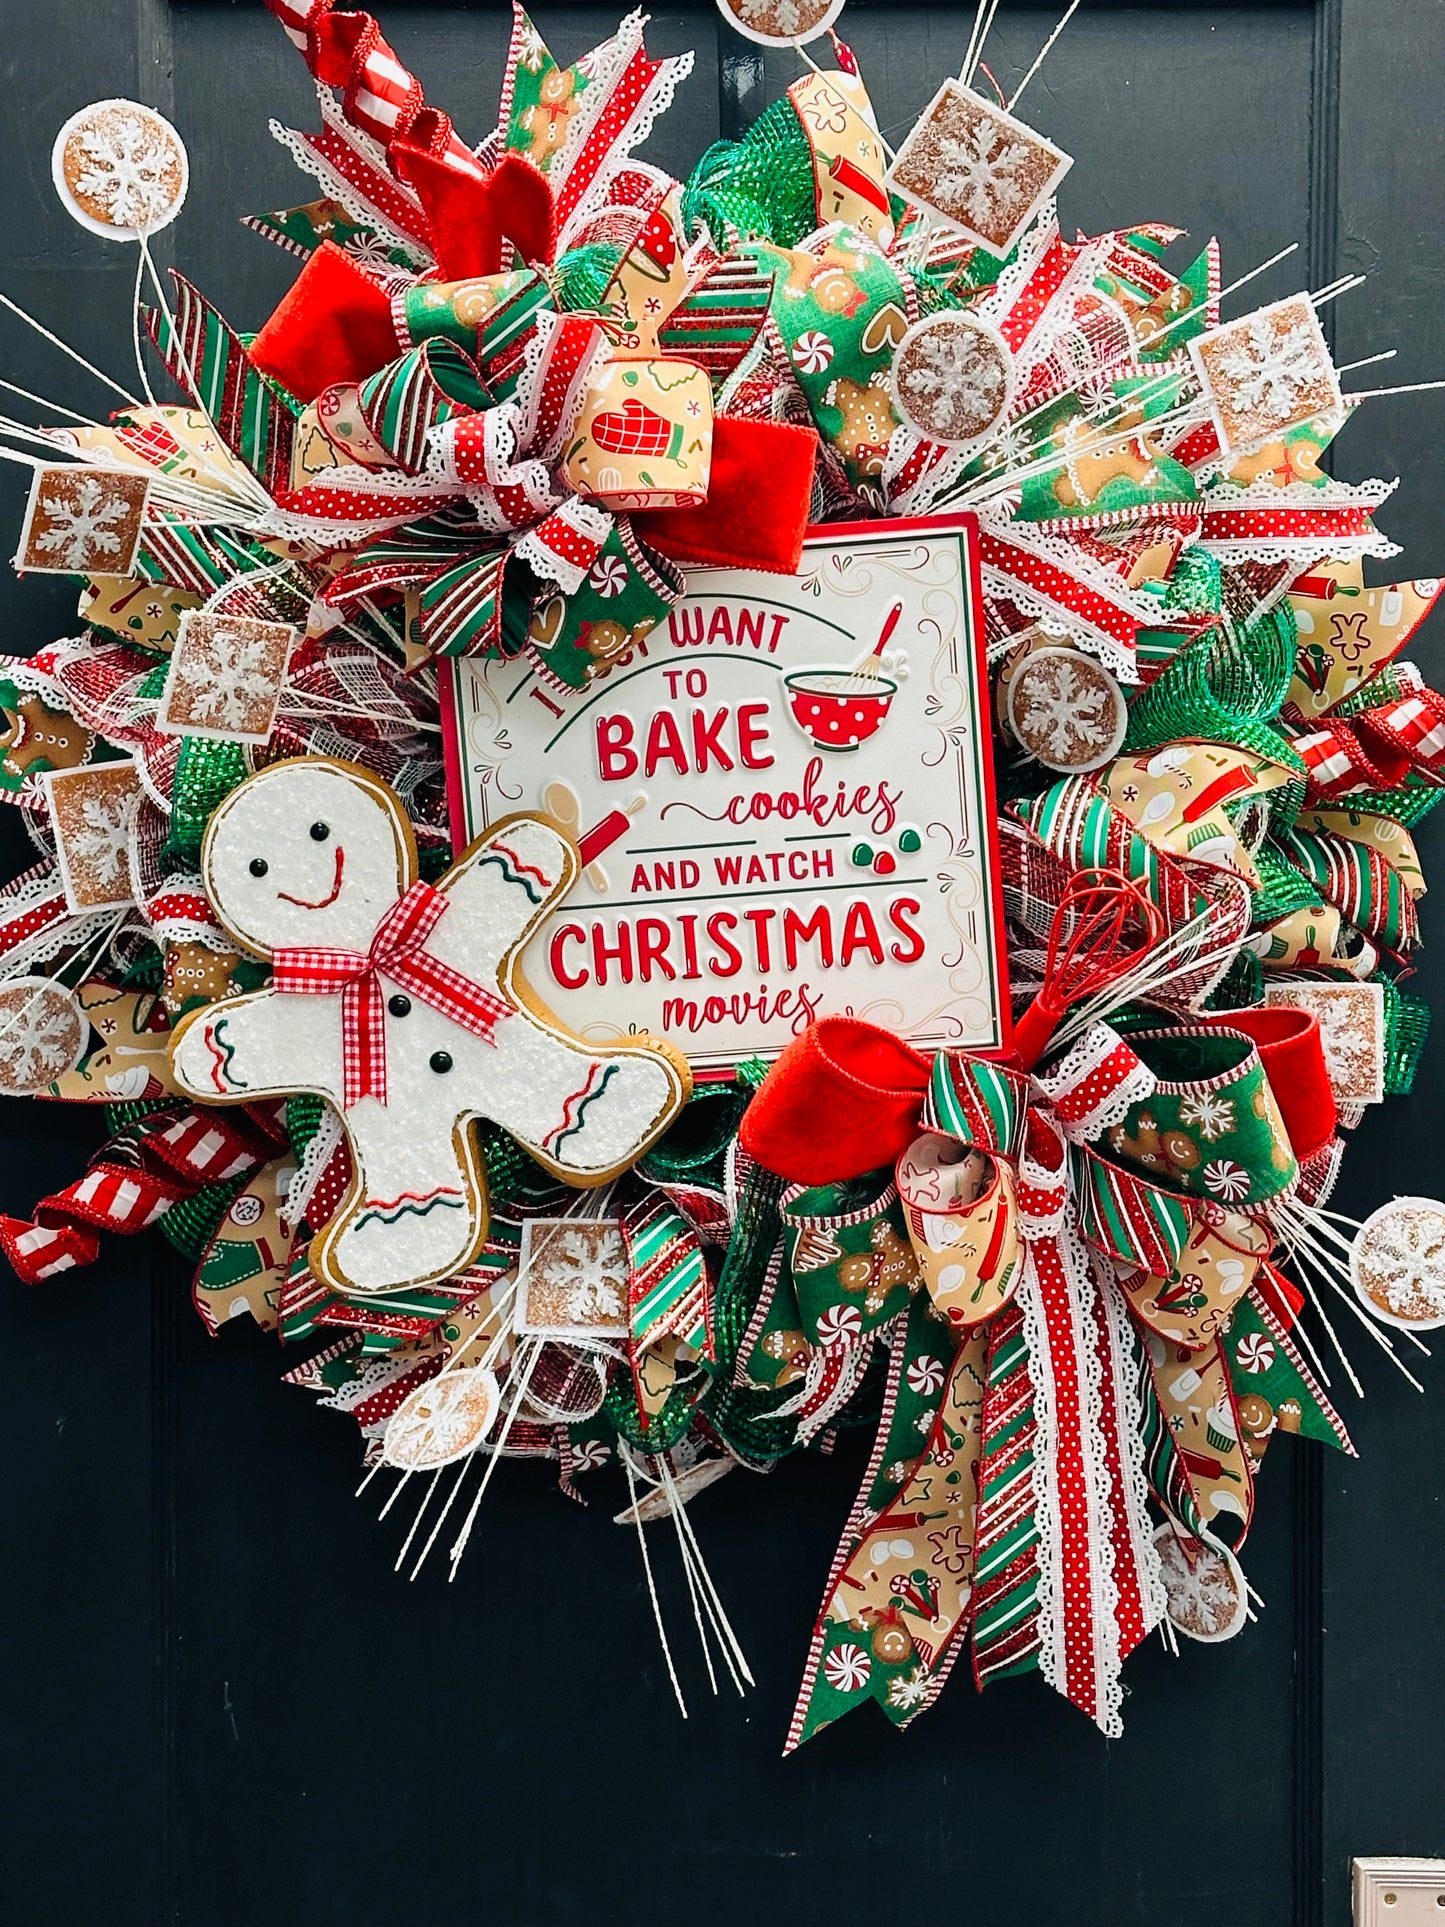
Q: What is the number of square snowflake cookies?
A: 7